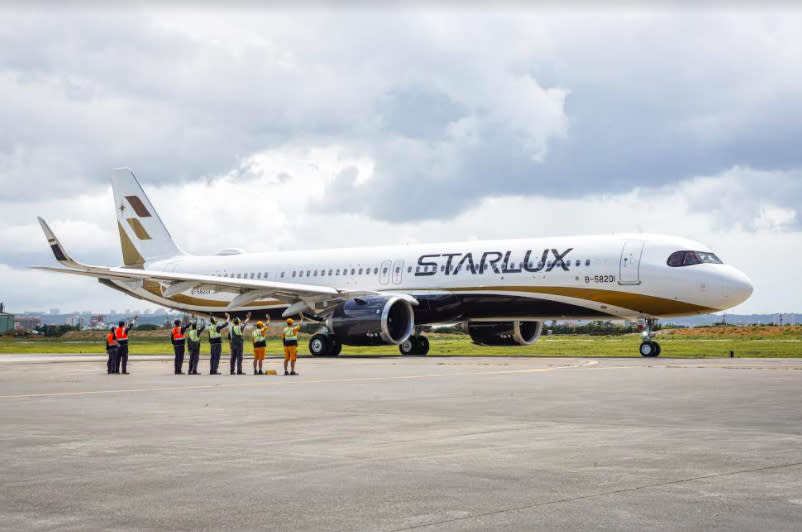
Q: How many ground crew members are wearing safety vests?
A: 8